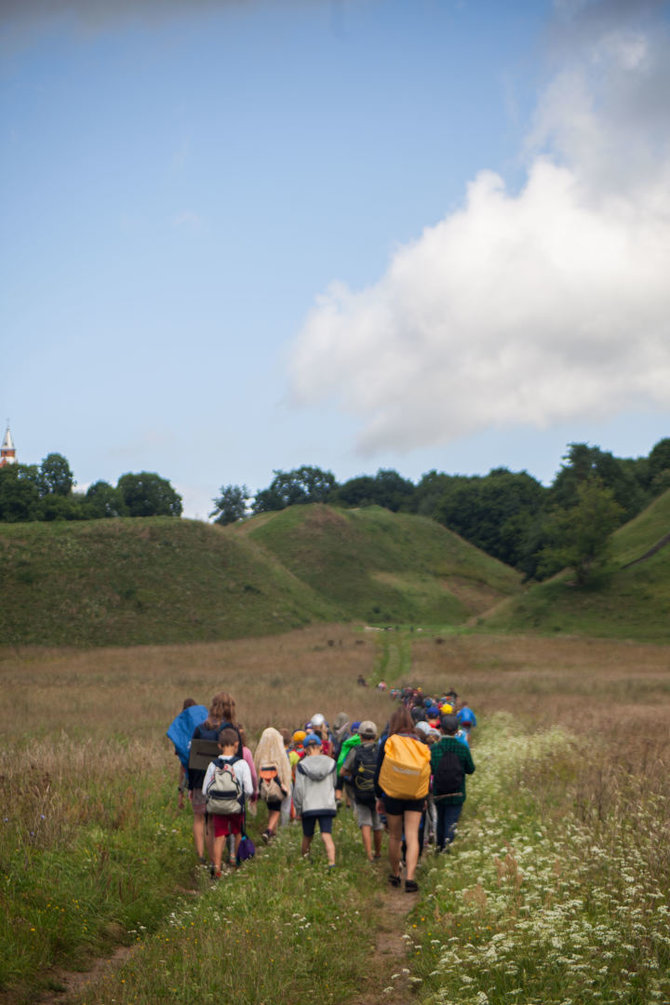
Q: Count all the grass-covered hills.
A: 3